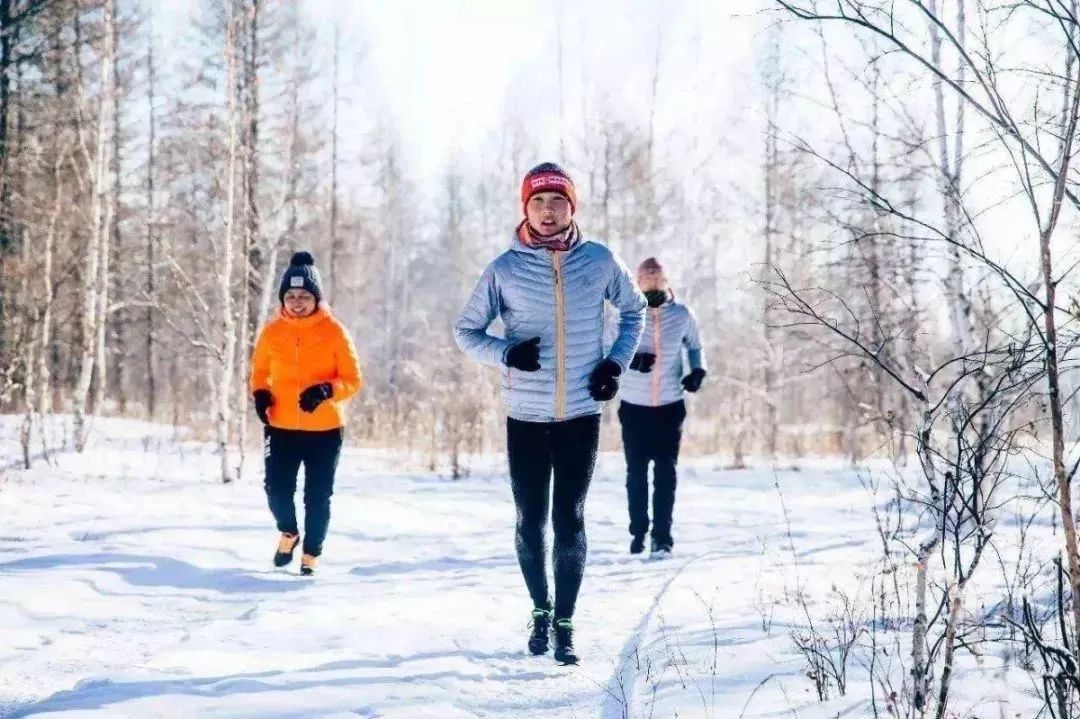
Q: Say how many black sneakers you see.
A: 4